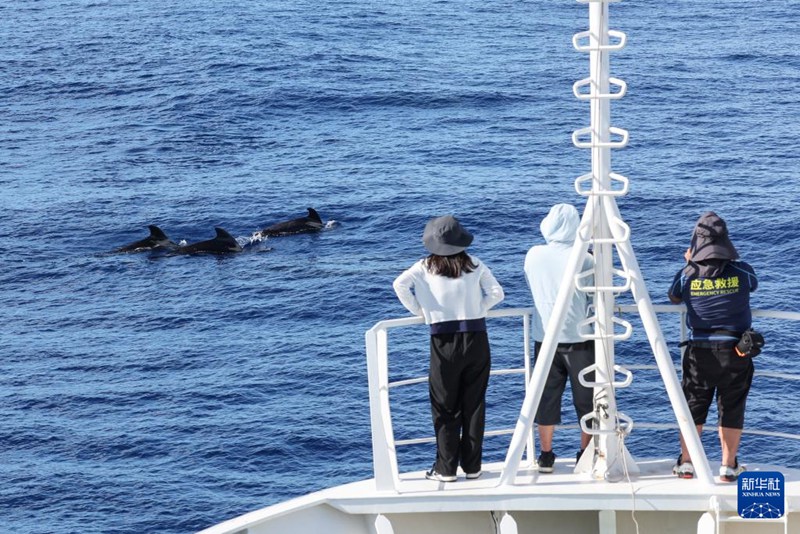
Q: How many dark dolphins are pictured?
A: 3